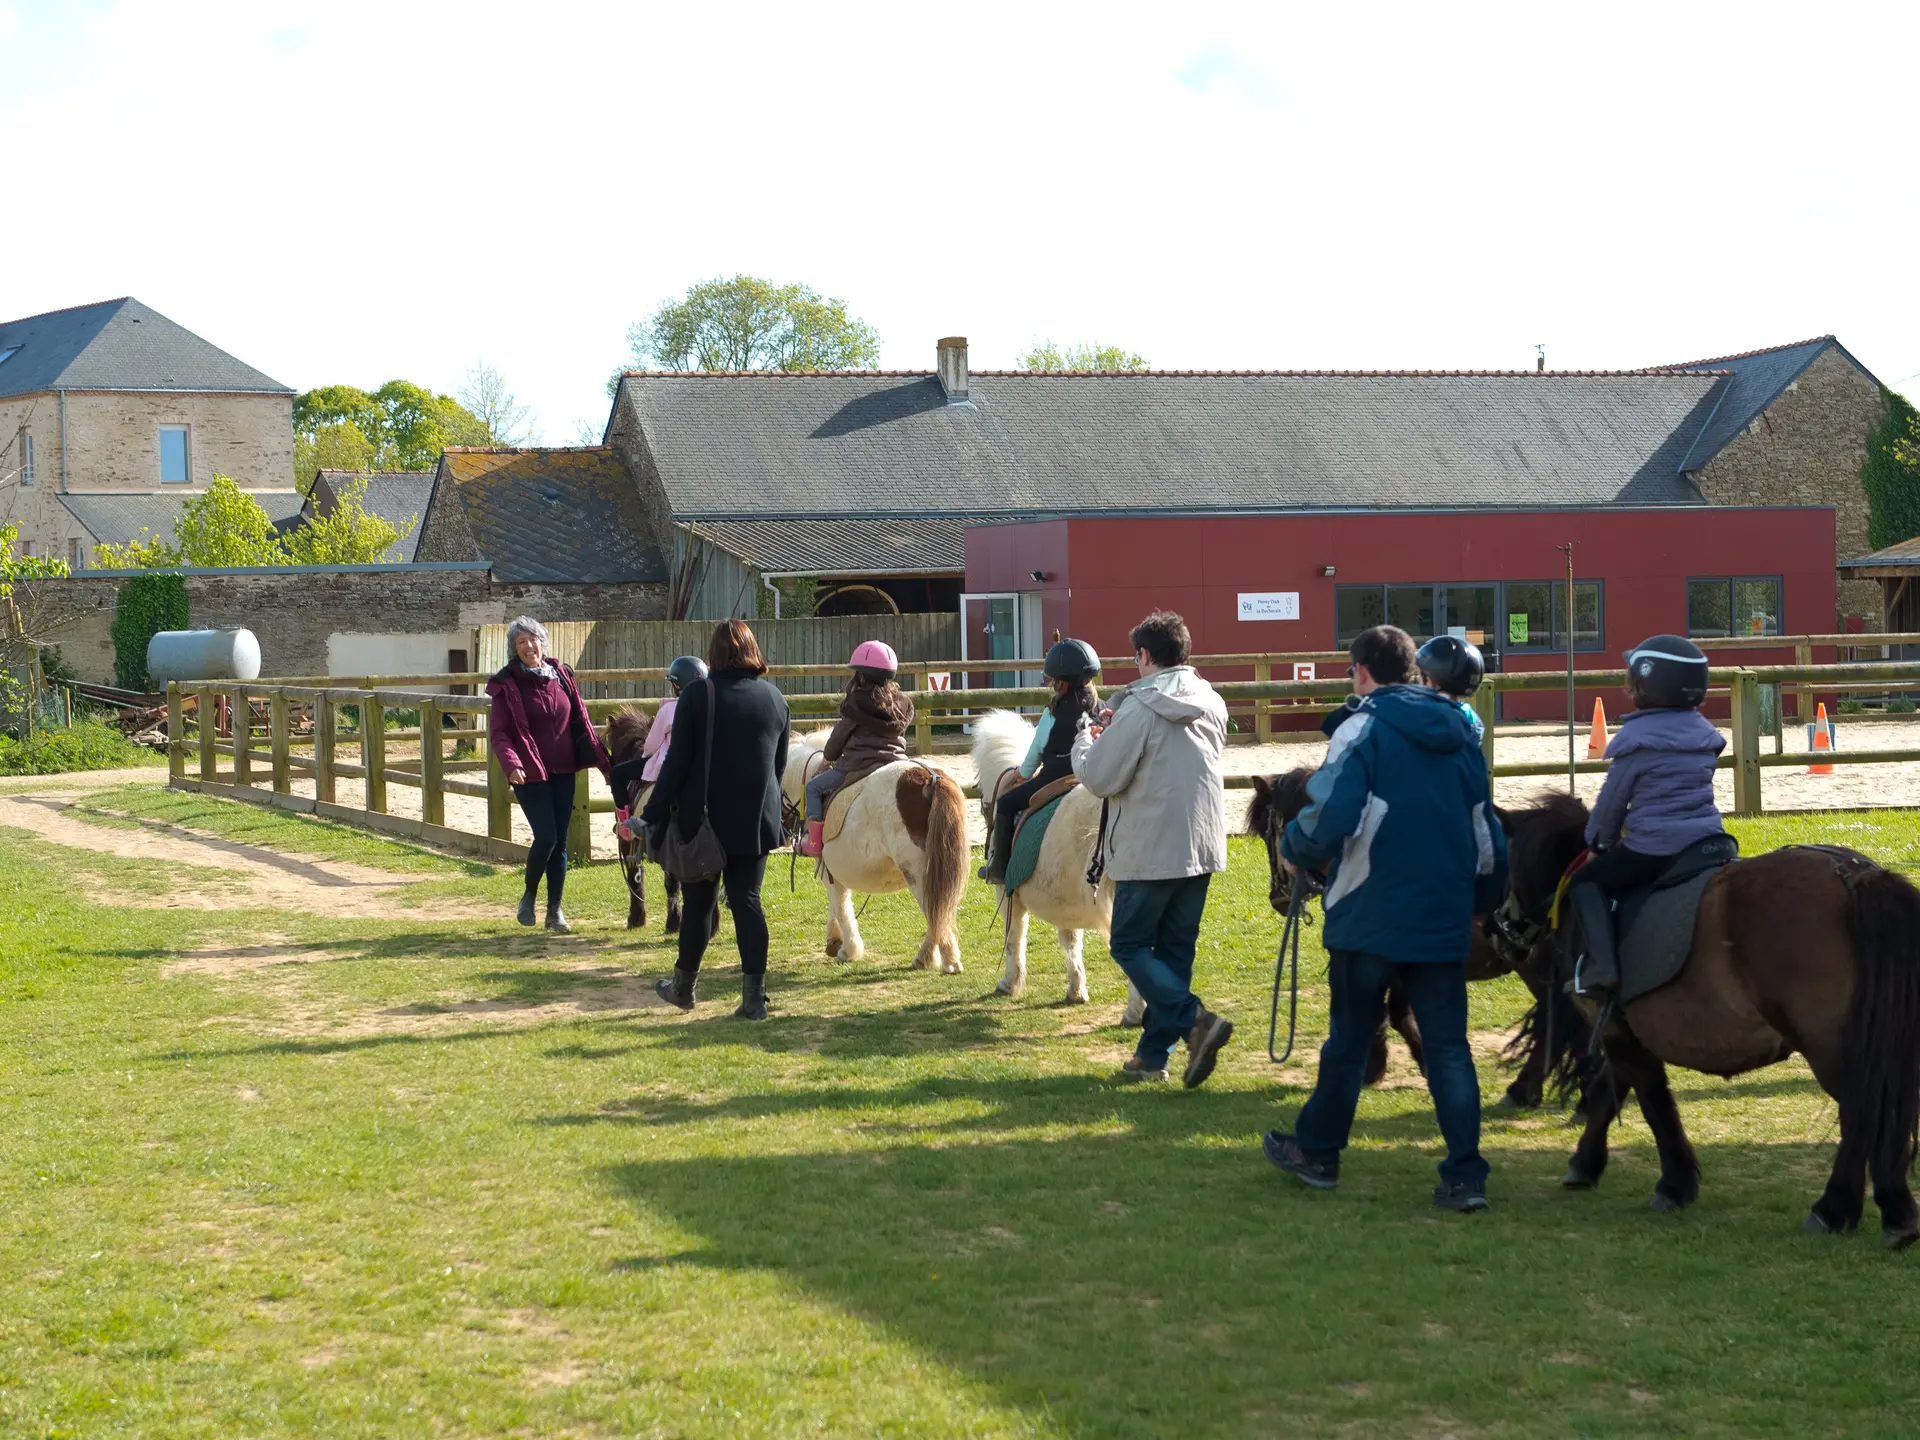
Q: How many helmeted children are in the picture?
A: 5